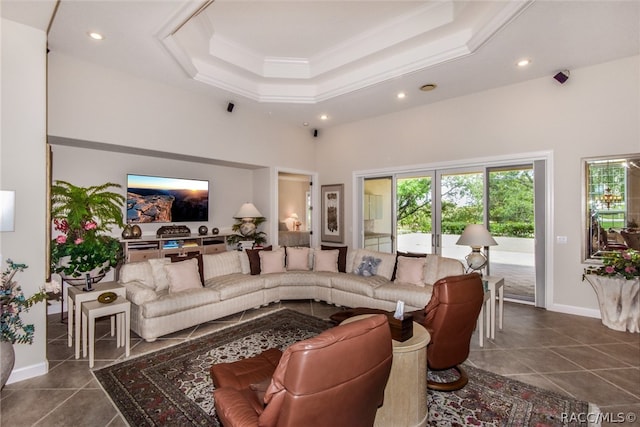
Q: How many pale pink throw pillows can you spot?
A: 5